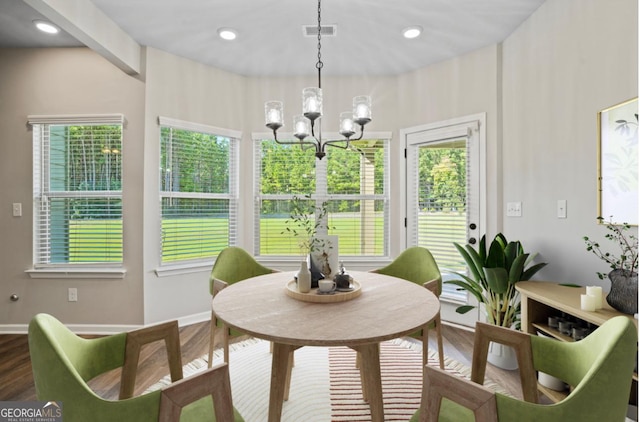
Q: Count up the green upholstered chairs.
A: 4